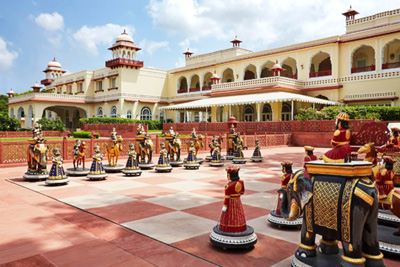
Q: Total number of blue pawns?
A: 8